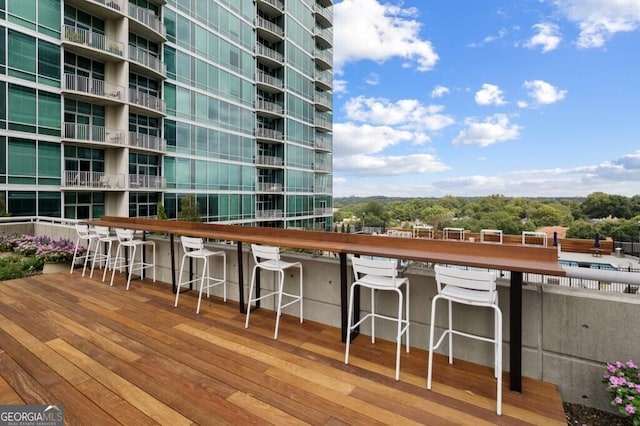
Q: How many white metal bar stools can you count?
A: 7